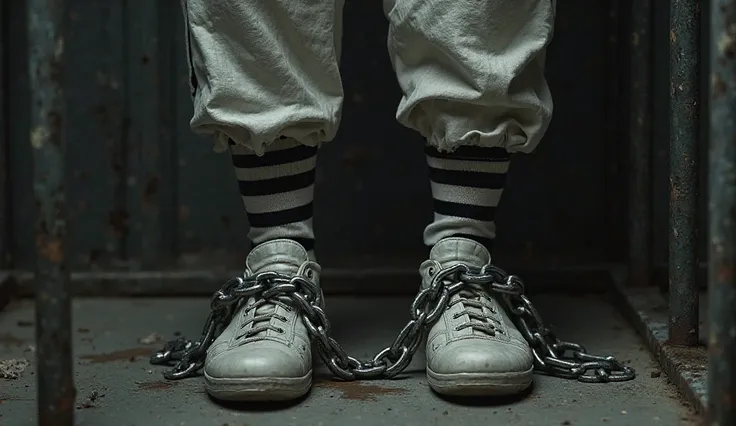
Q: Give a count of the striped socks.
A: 2